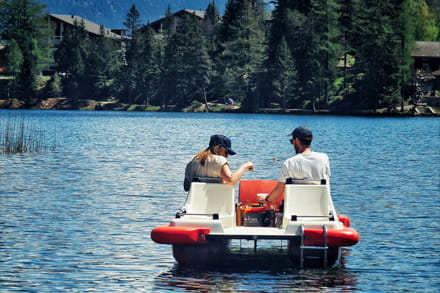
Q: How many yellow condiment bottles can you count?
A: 0